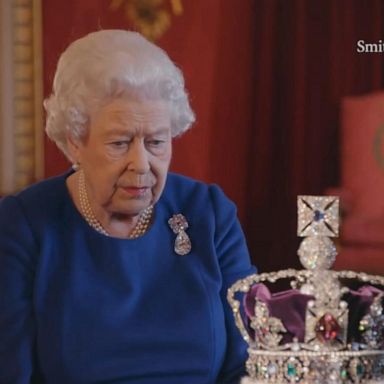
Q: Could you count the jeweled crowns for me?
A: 1